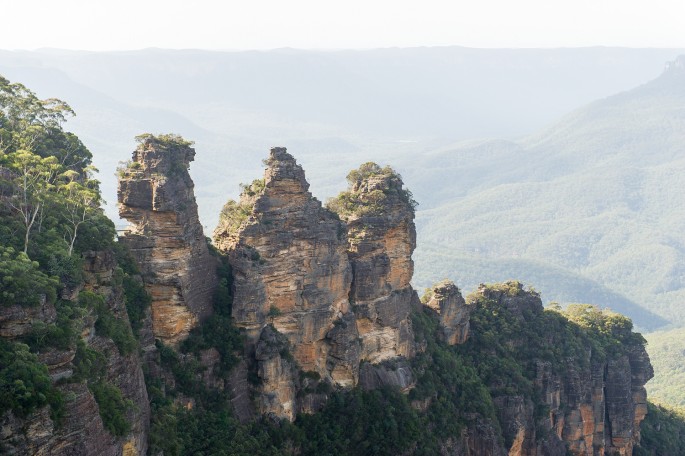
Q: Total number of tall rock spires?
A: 3